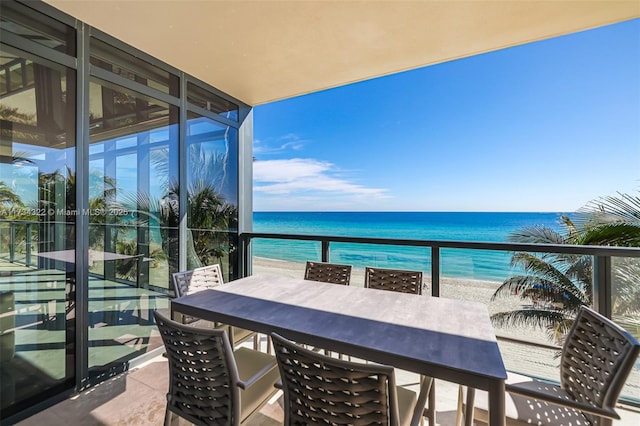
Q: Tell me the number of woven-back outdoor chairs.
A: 6